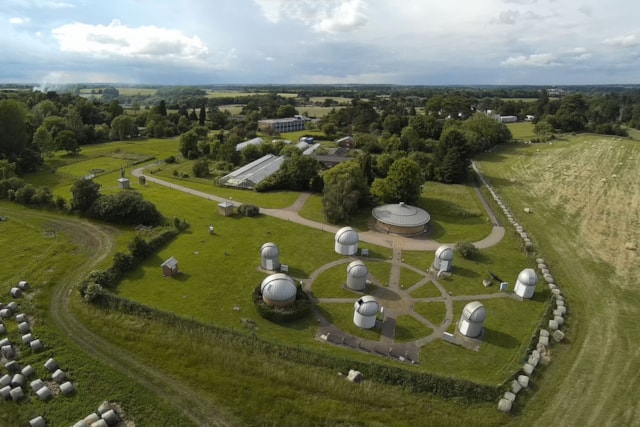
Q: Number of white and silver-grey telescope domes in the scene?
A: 8